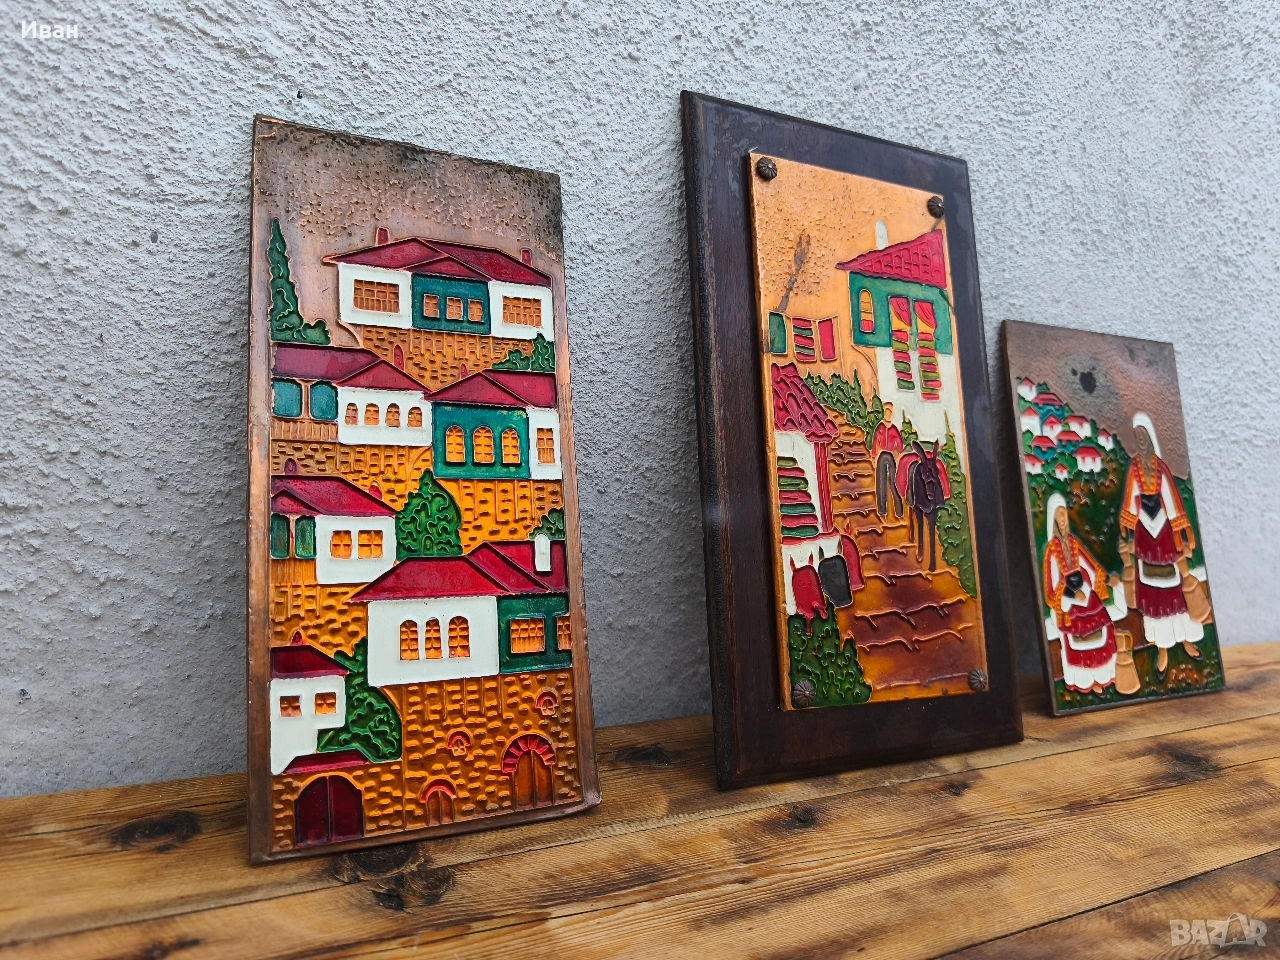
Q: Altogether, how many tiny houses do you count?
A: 11